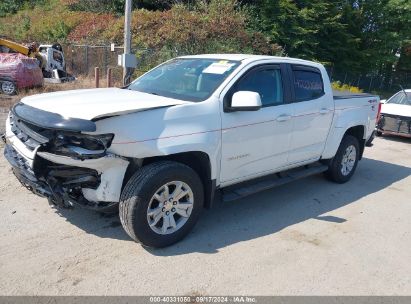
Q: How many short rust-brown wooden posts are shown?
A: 2